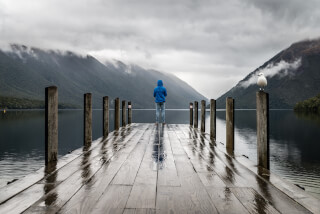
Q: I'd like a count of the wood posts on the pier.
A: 12